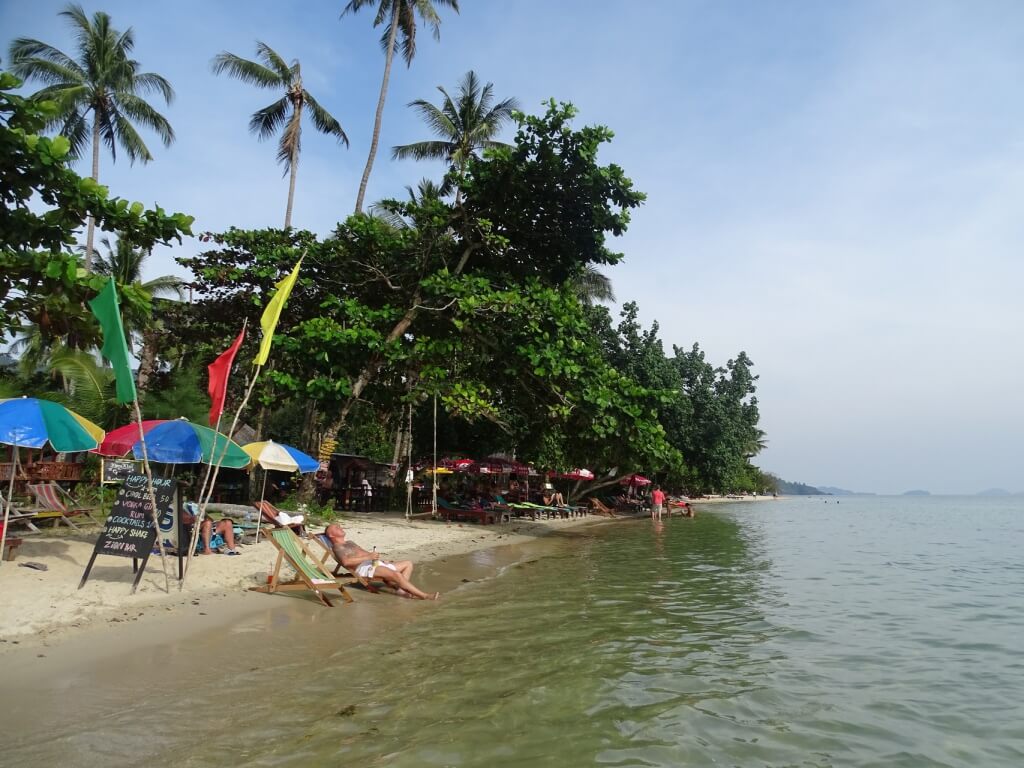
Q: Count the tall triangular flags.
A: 3